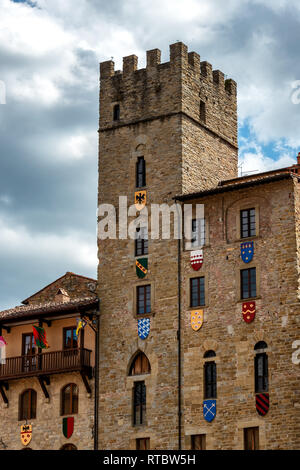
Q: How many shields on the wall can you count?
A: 11